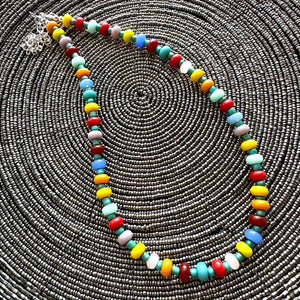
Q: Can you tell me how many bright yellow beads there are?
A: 10